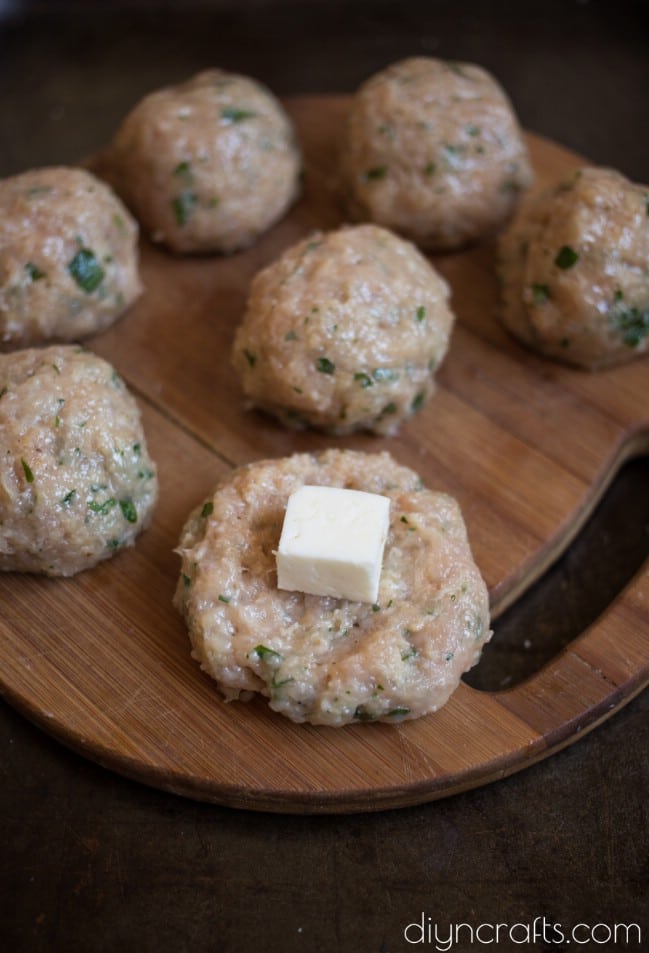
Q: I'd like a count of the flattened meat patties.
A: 1